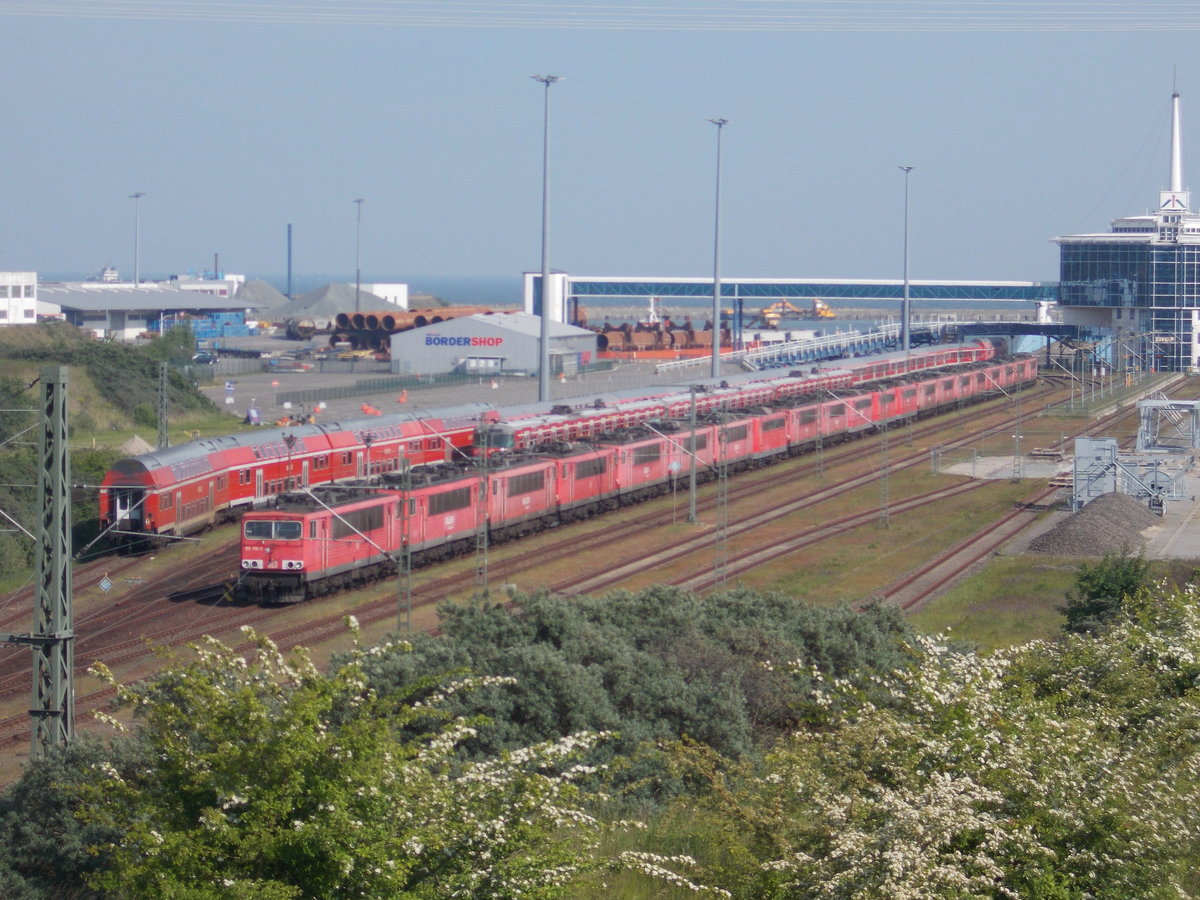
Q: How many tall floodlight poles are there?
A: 5